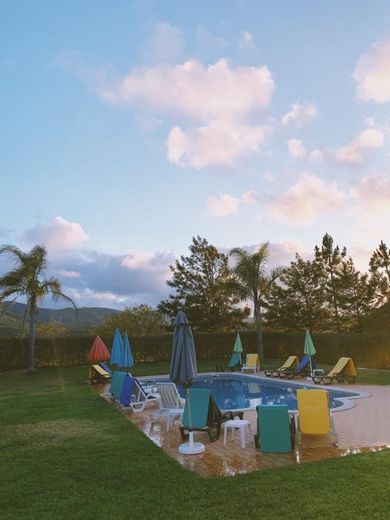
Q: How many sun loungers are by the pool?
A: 13